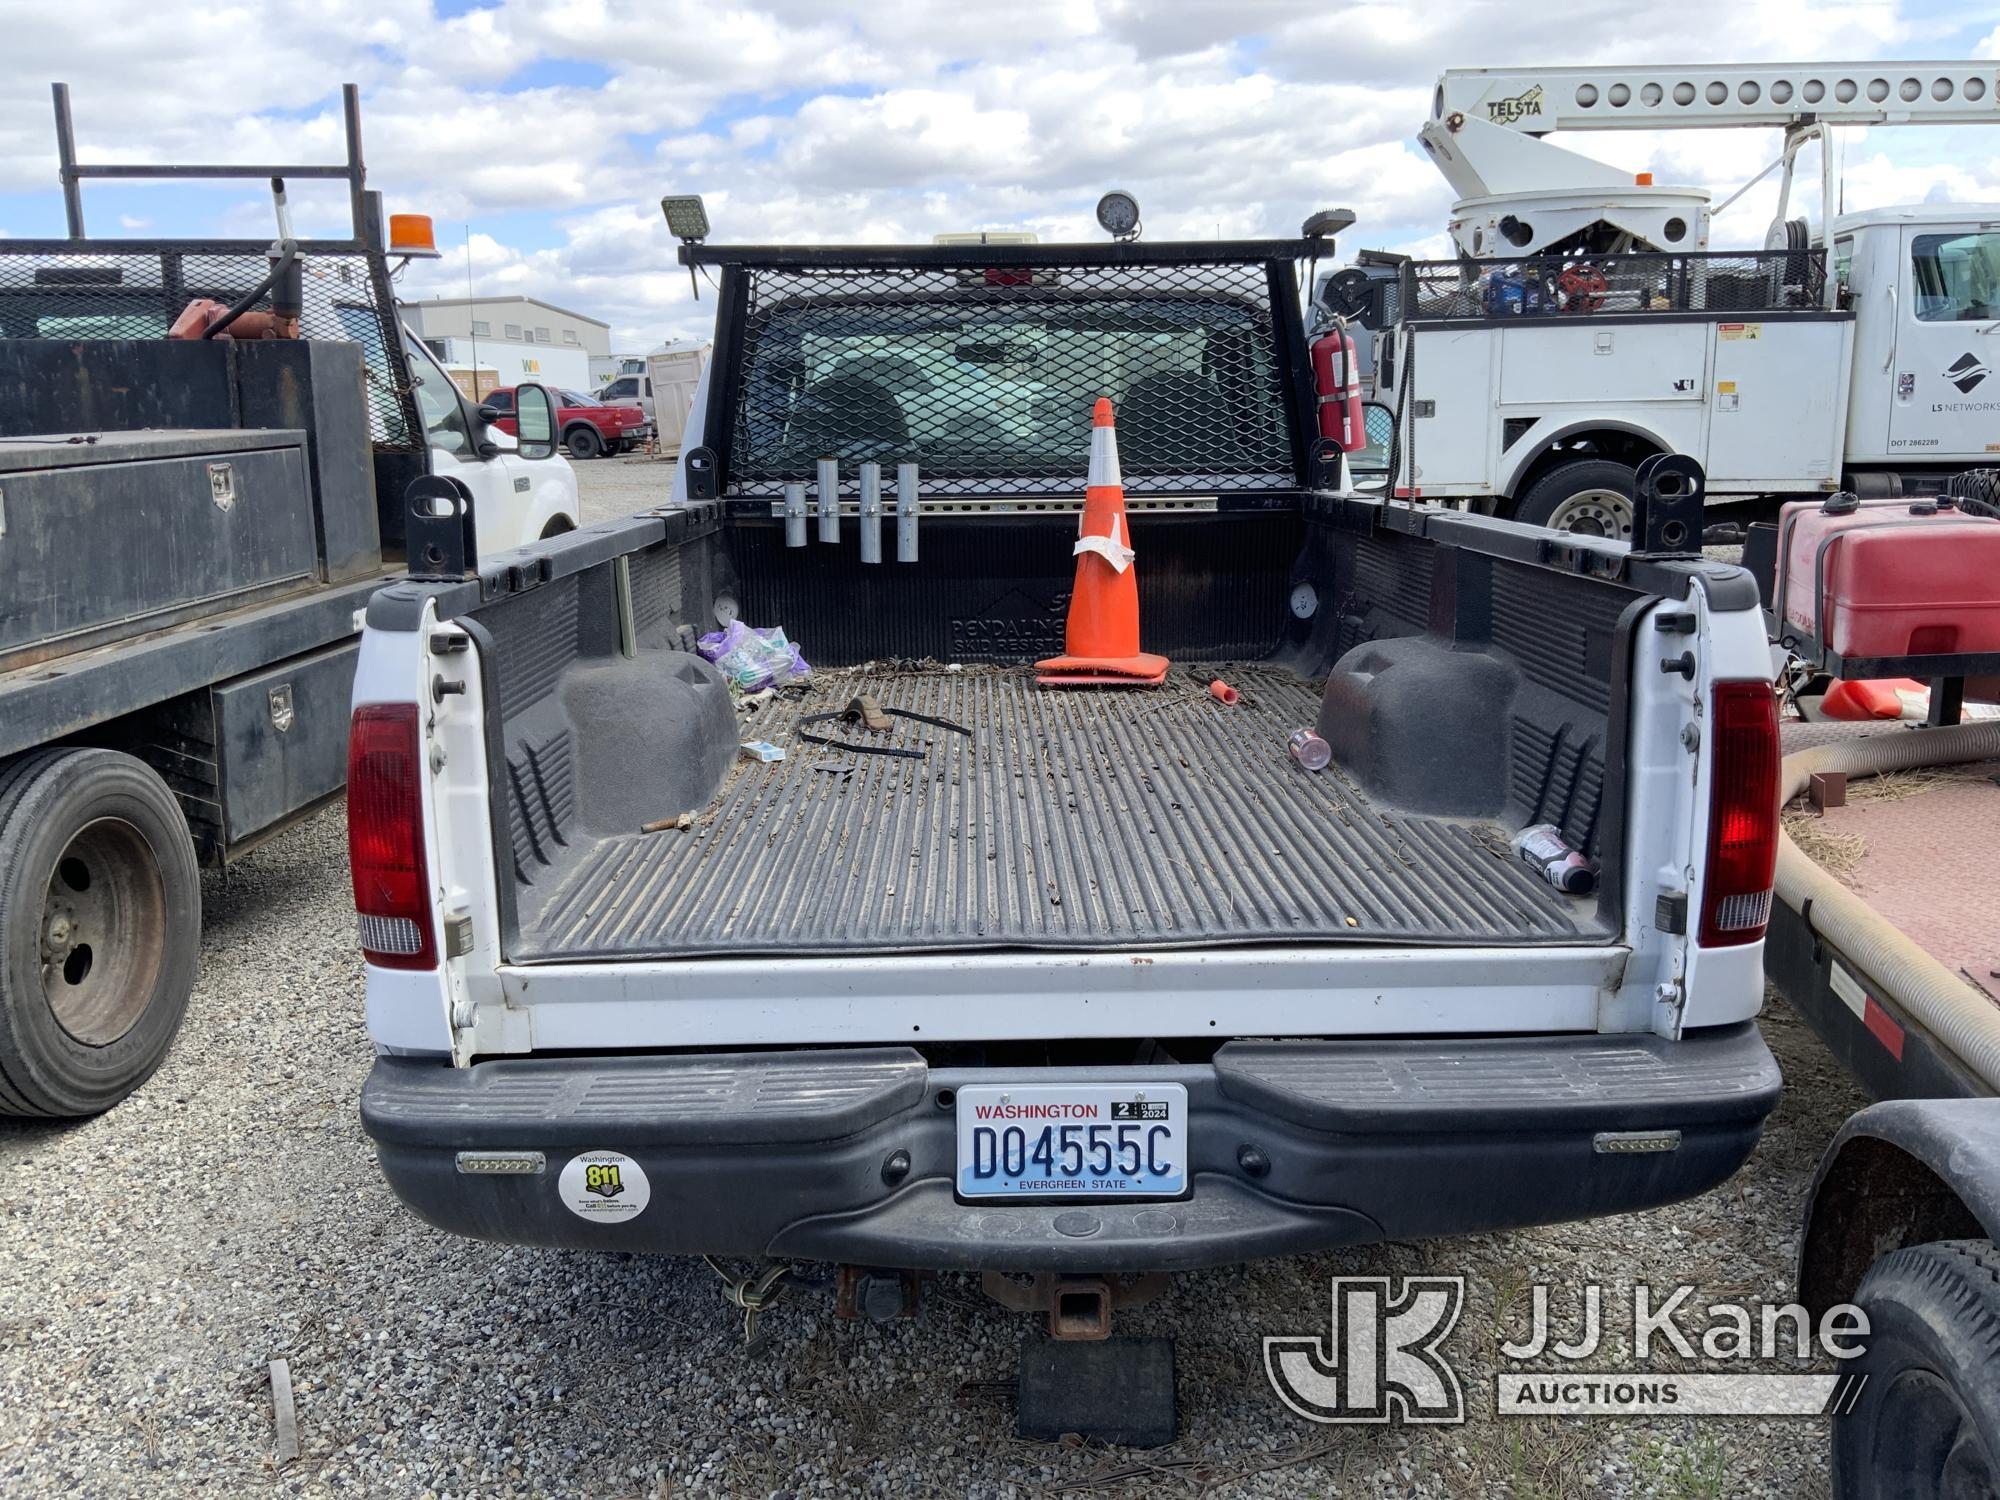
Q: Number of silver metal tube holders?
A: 4